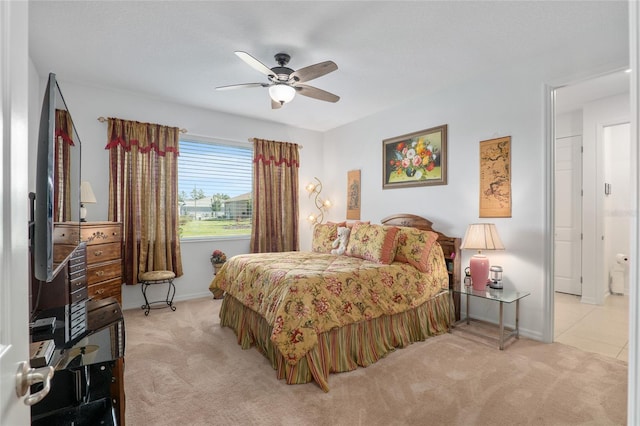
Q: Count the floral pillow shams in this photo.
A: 3